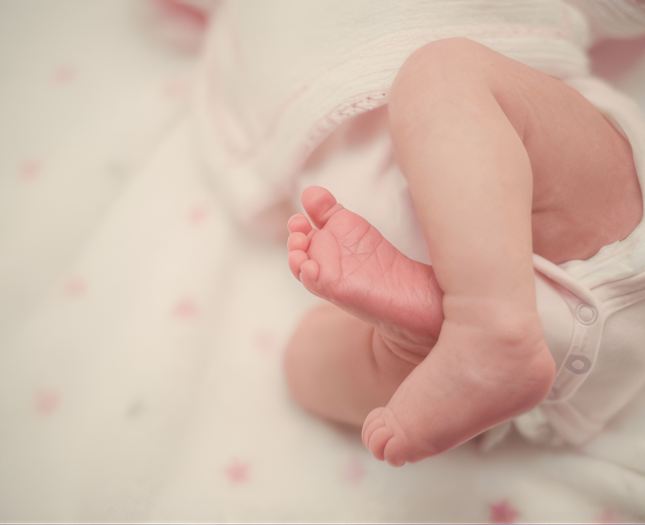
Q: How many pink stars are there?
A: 12